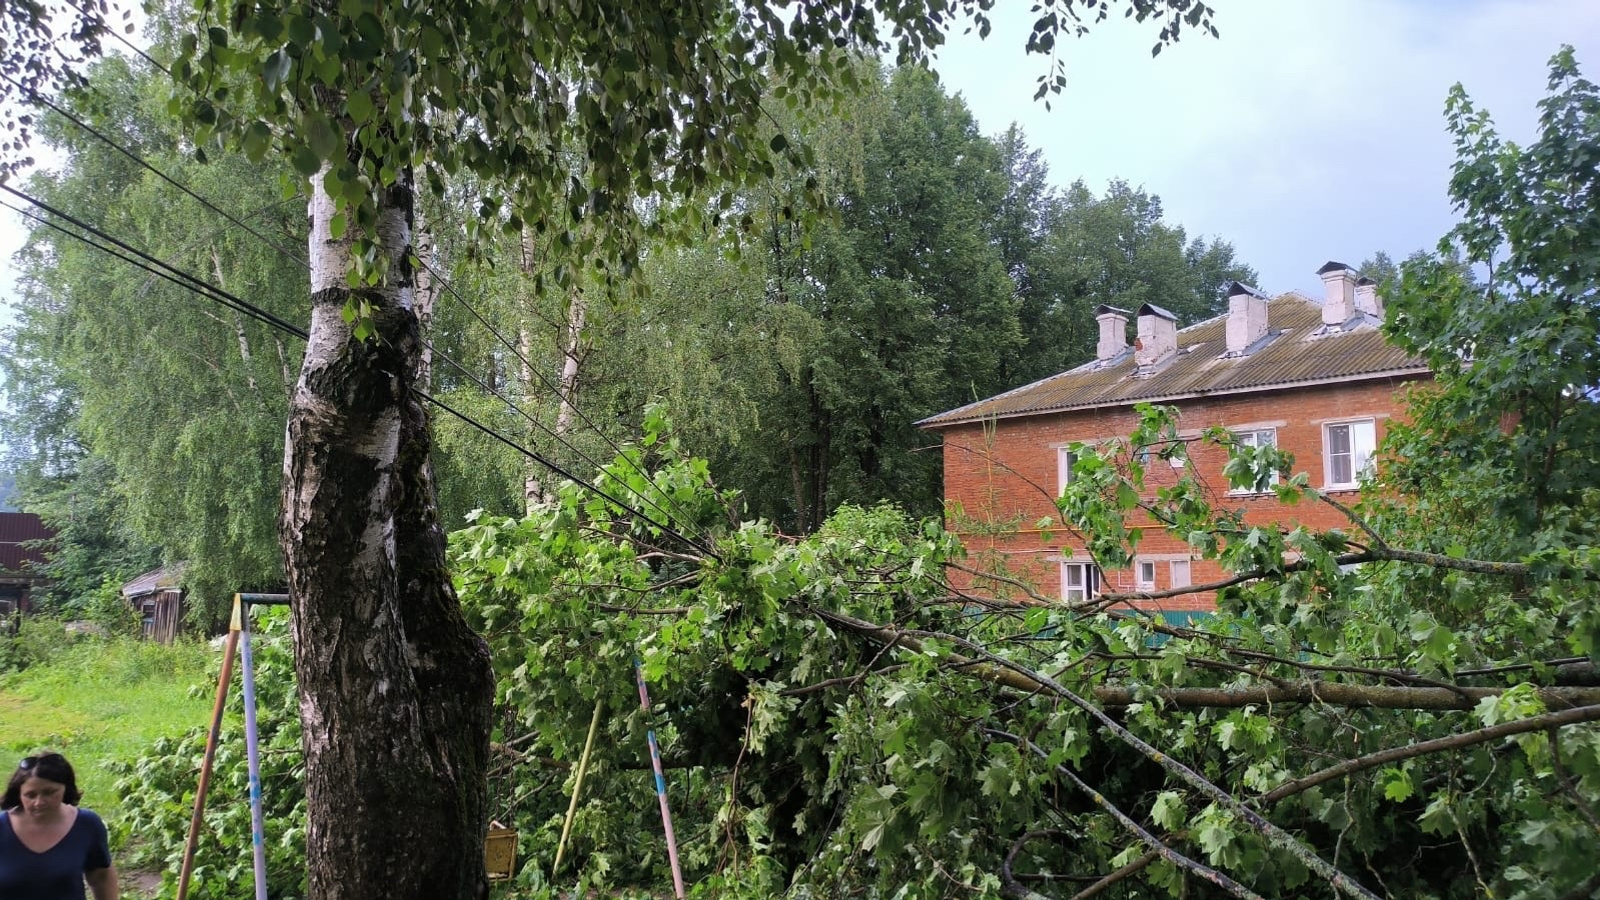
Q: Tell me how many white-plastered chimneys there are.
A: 5